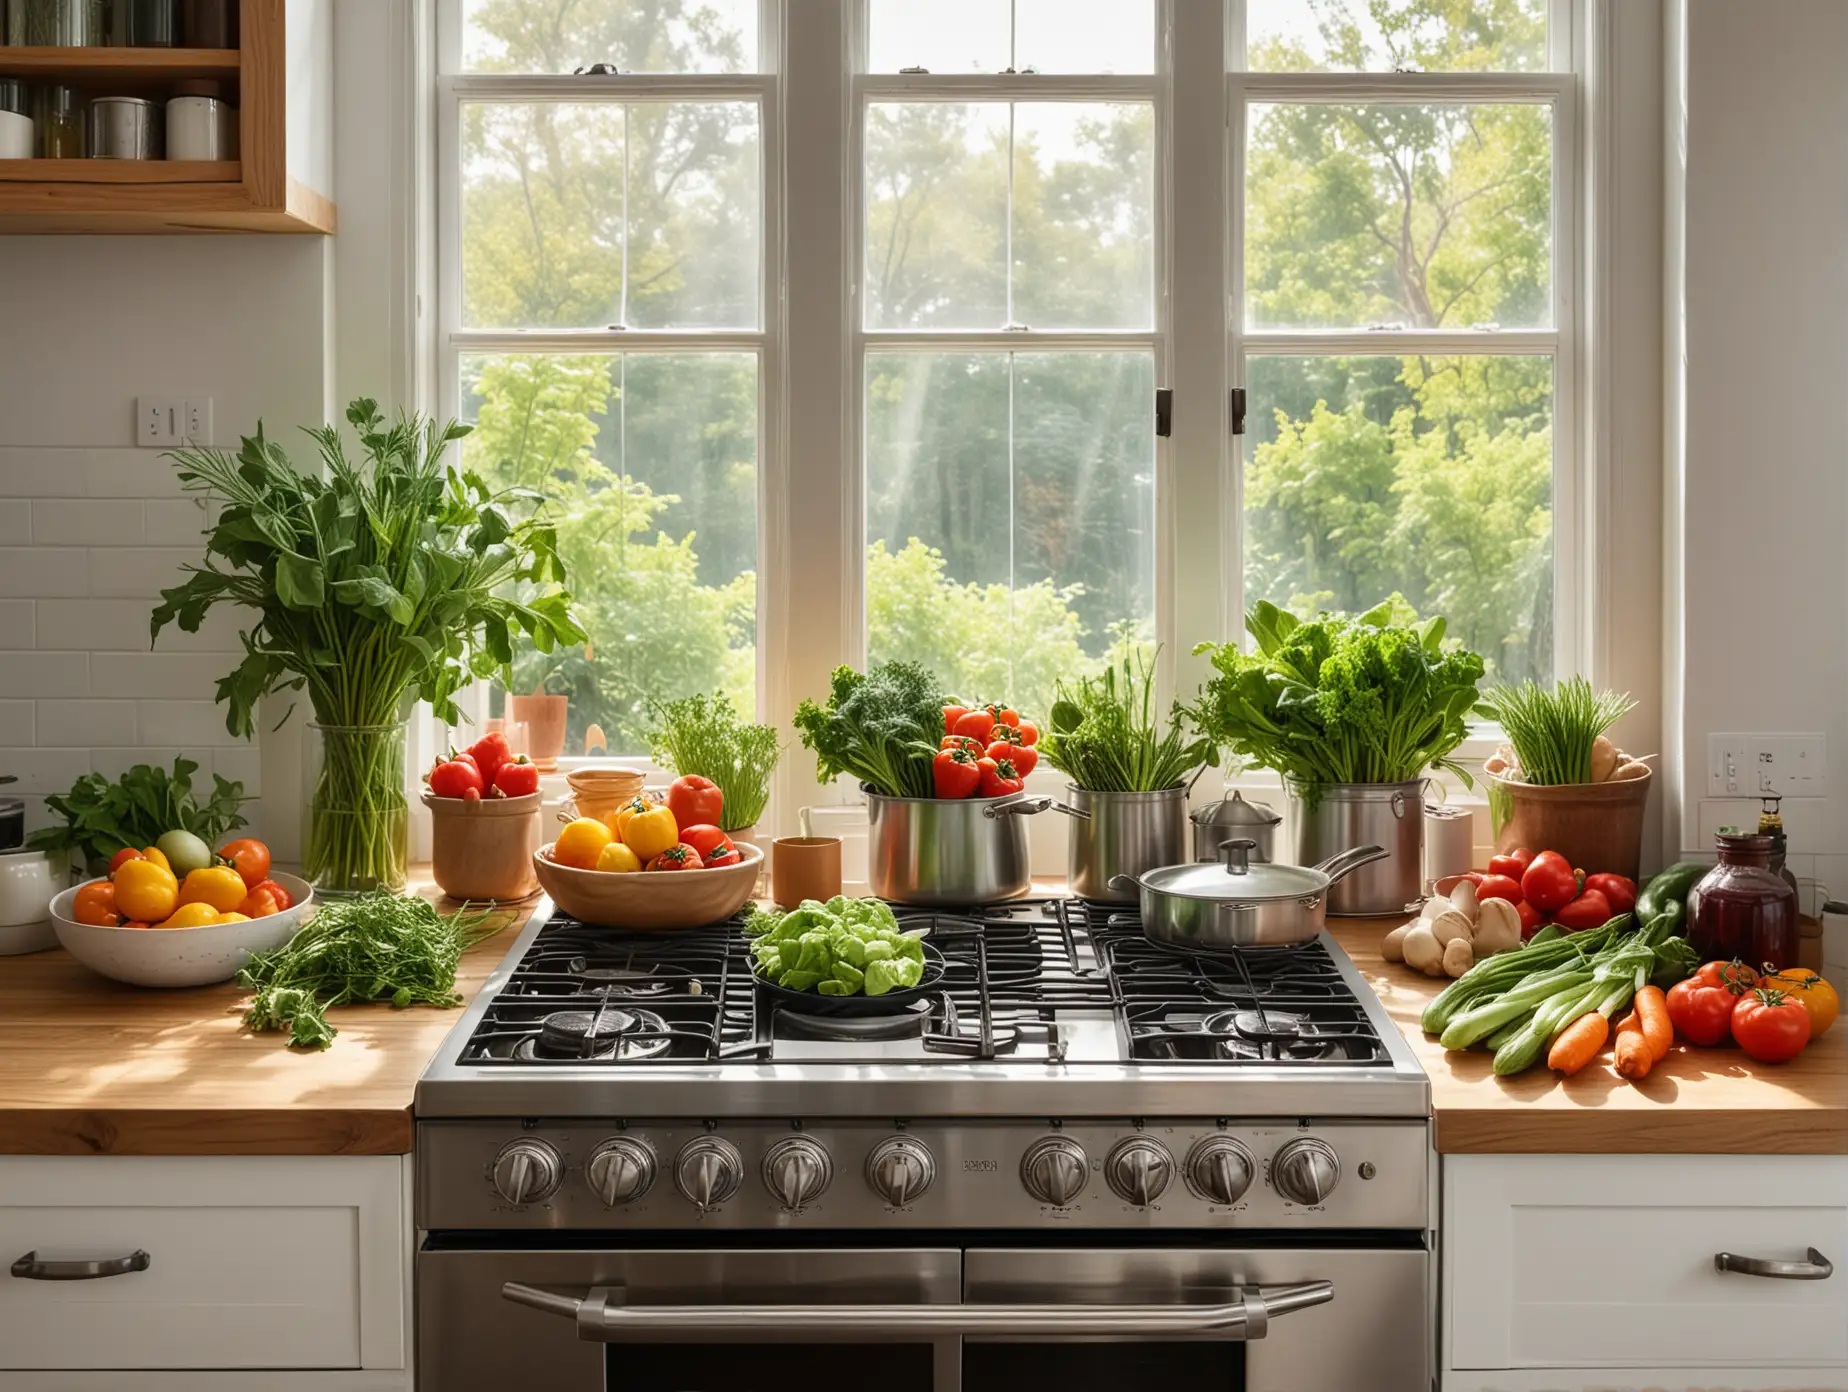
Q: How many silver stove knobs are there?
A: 9